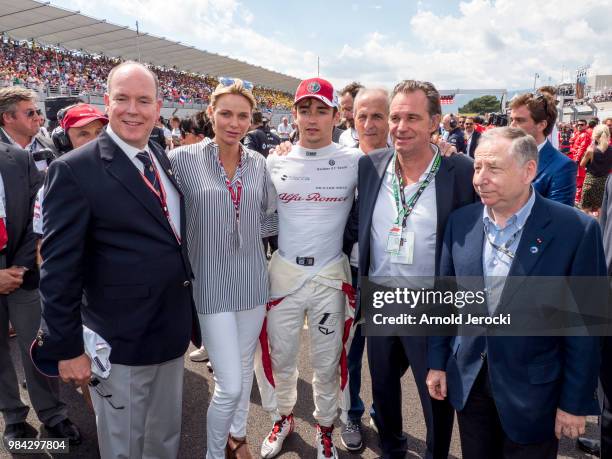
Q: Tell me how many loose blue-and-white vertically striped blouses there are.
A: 1